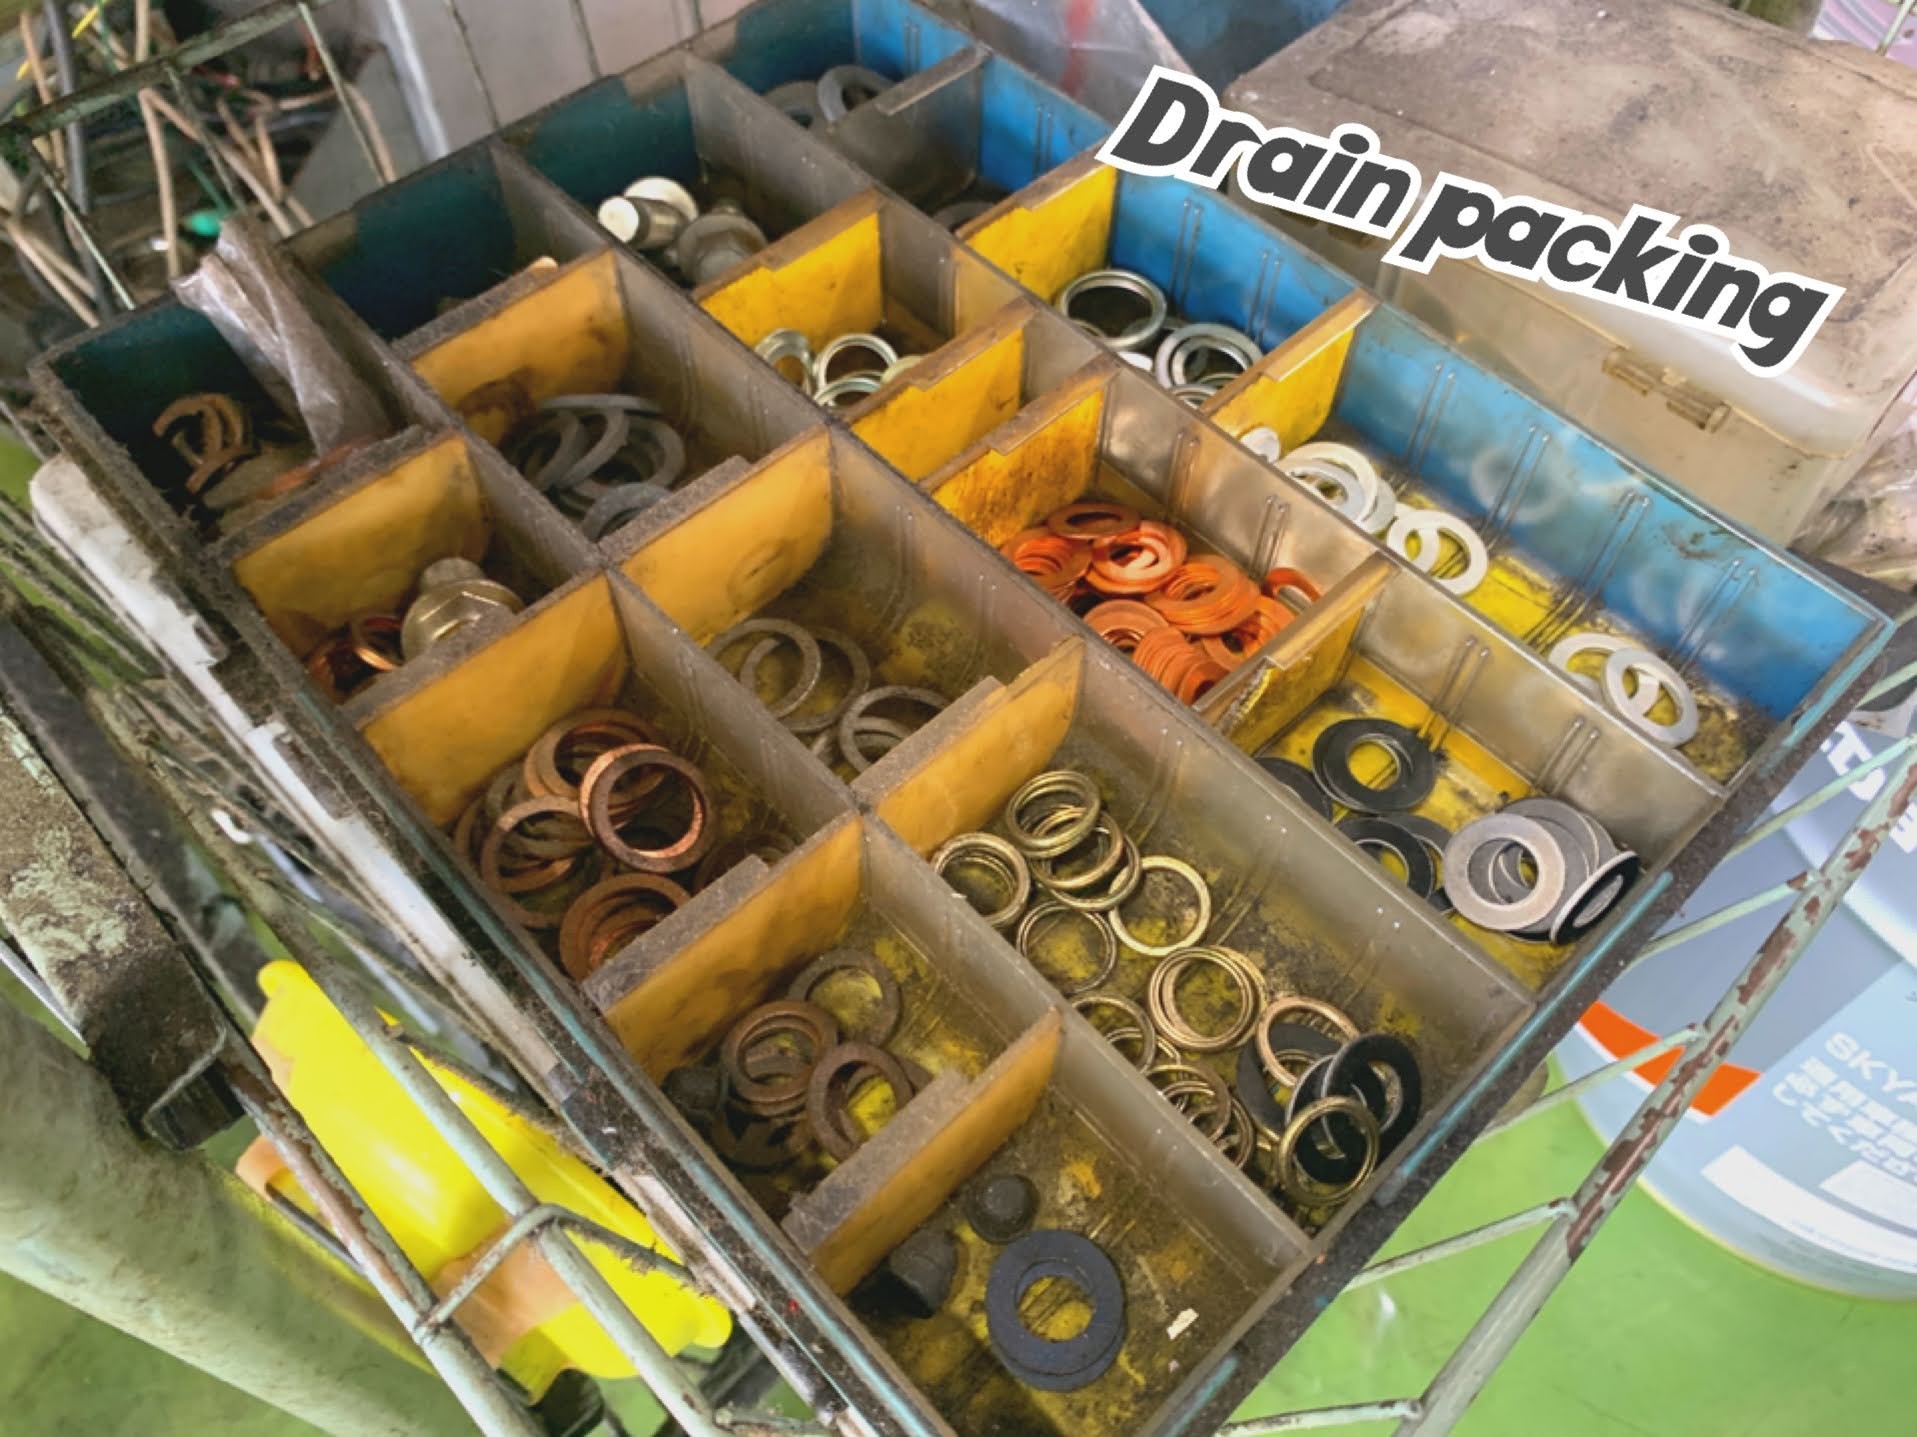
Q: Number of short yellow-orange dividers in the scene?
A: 13